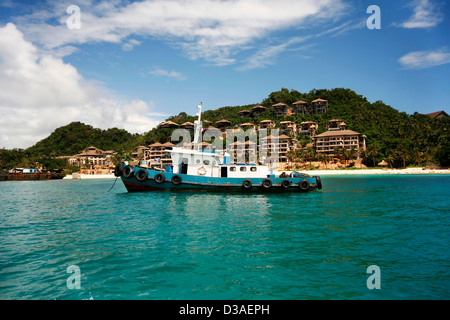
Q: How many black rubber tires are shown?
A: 10